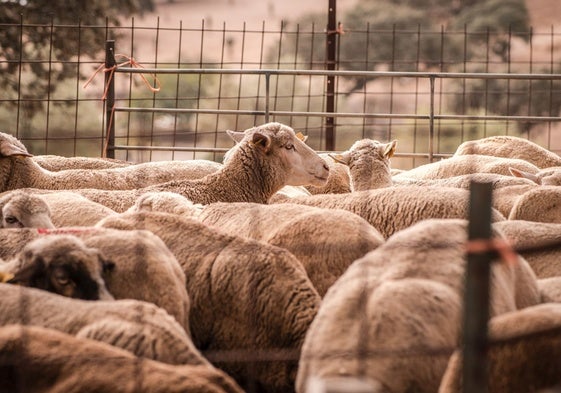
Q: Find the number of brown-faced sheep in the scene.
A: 1